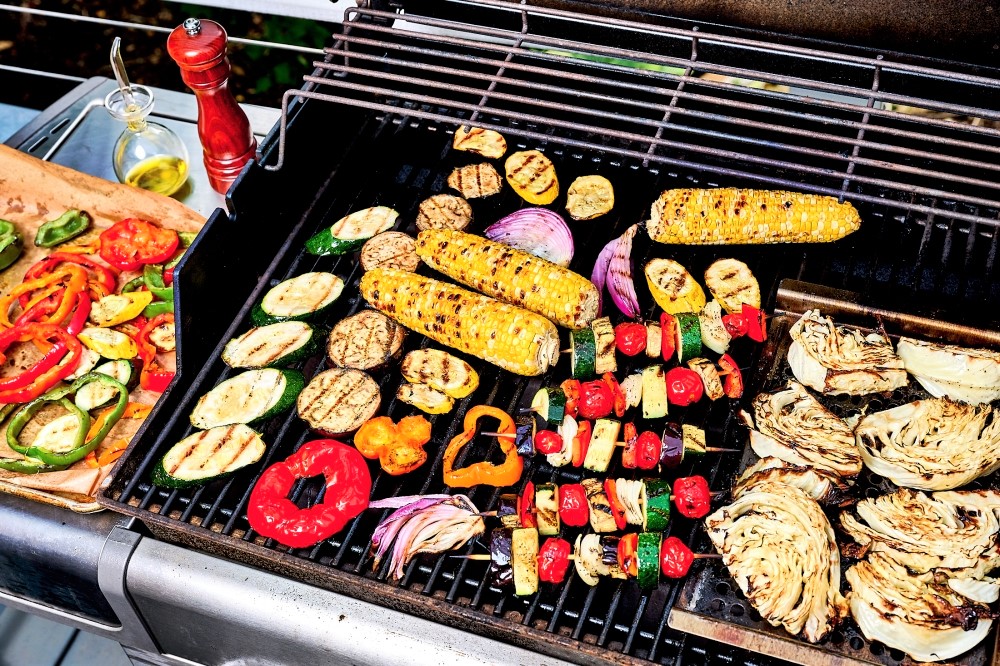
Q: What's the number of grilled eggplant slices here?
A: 5